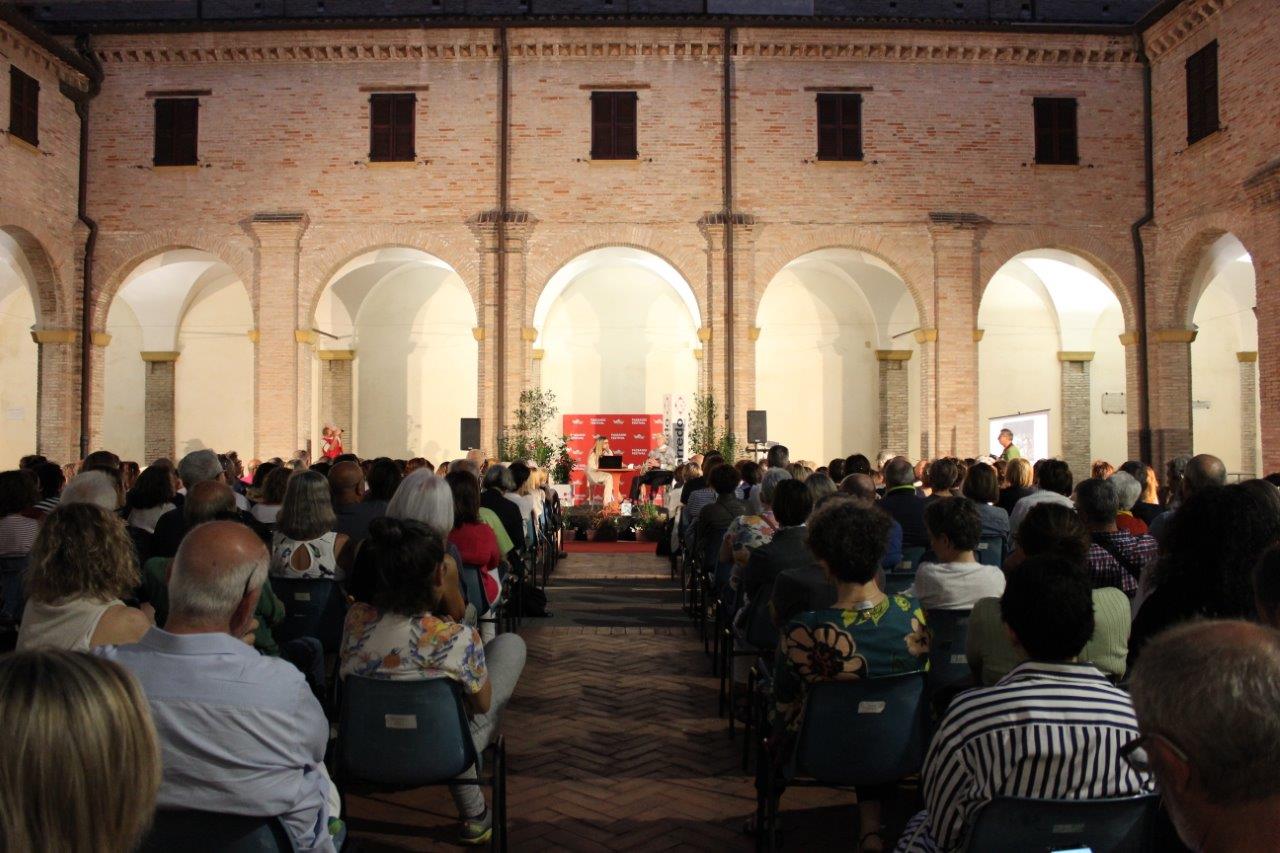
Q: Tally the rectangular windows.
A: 7